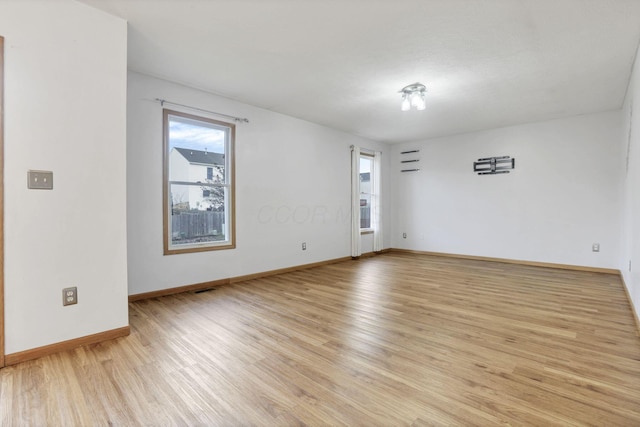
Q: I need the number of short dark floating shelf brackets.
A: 3